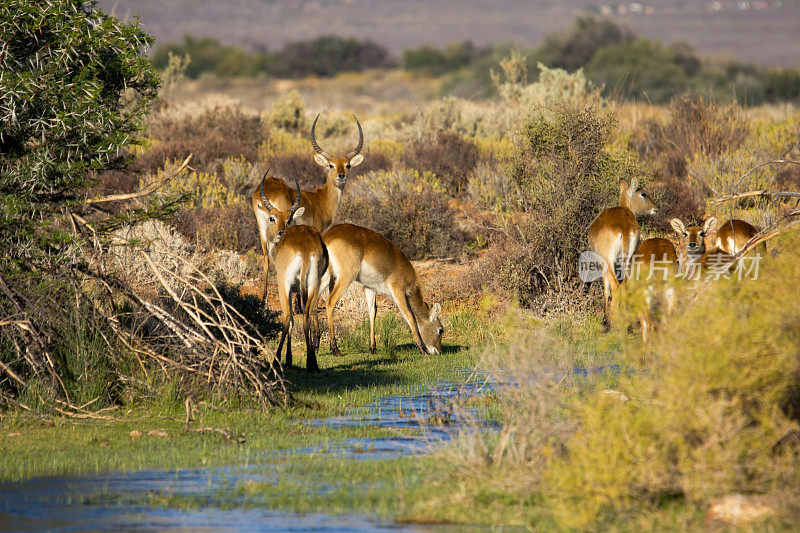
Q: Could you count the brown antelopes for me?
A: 7